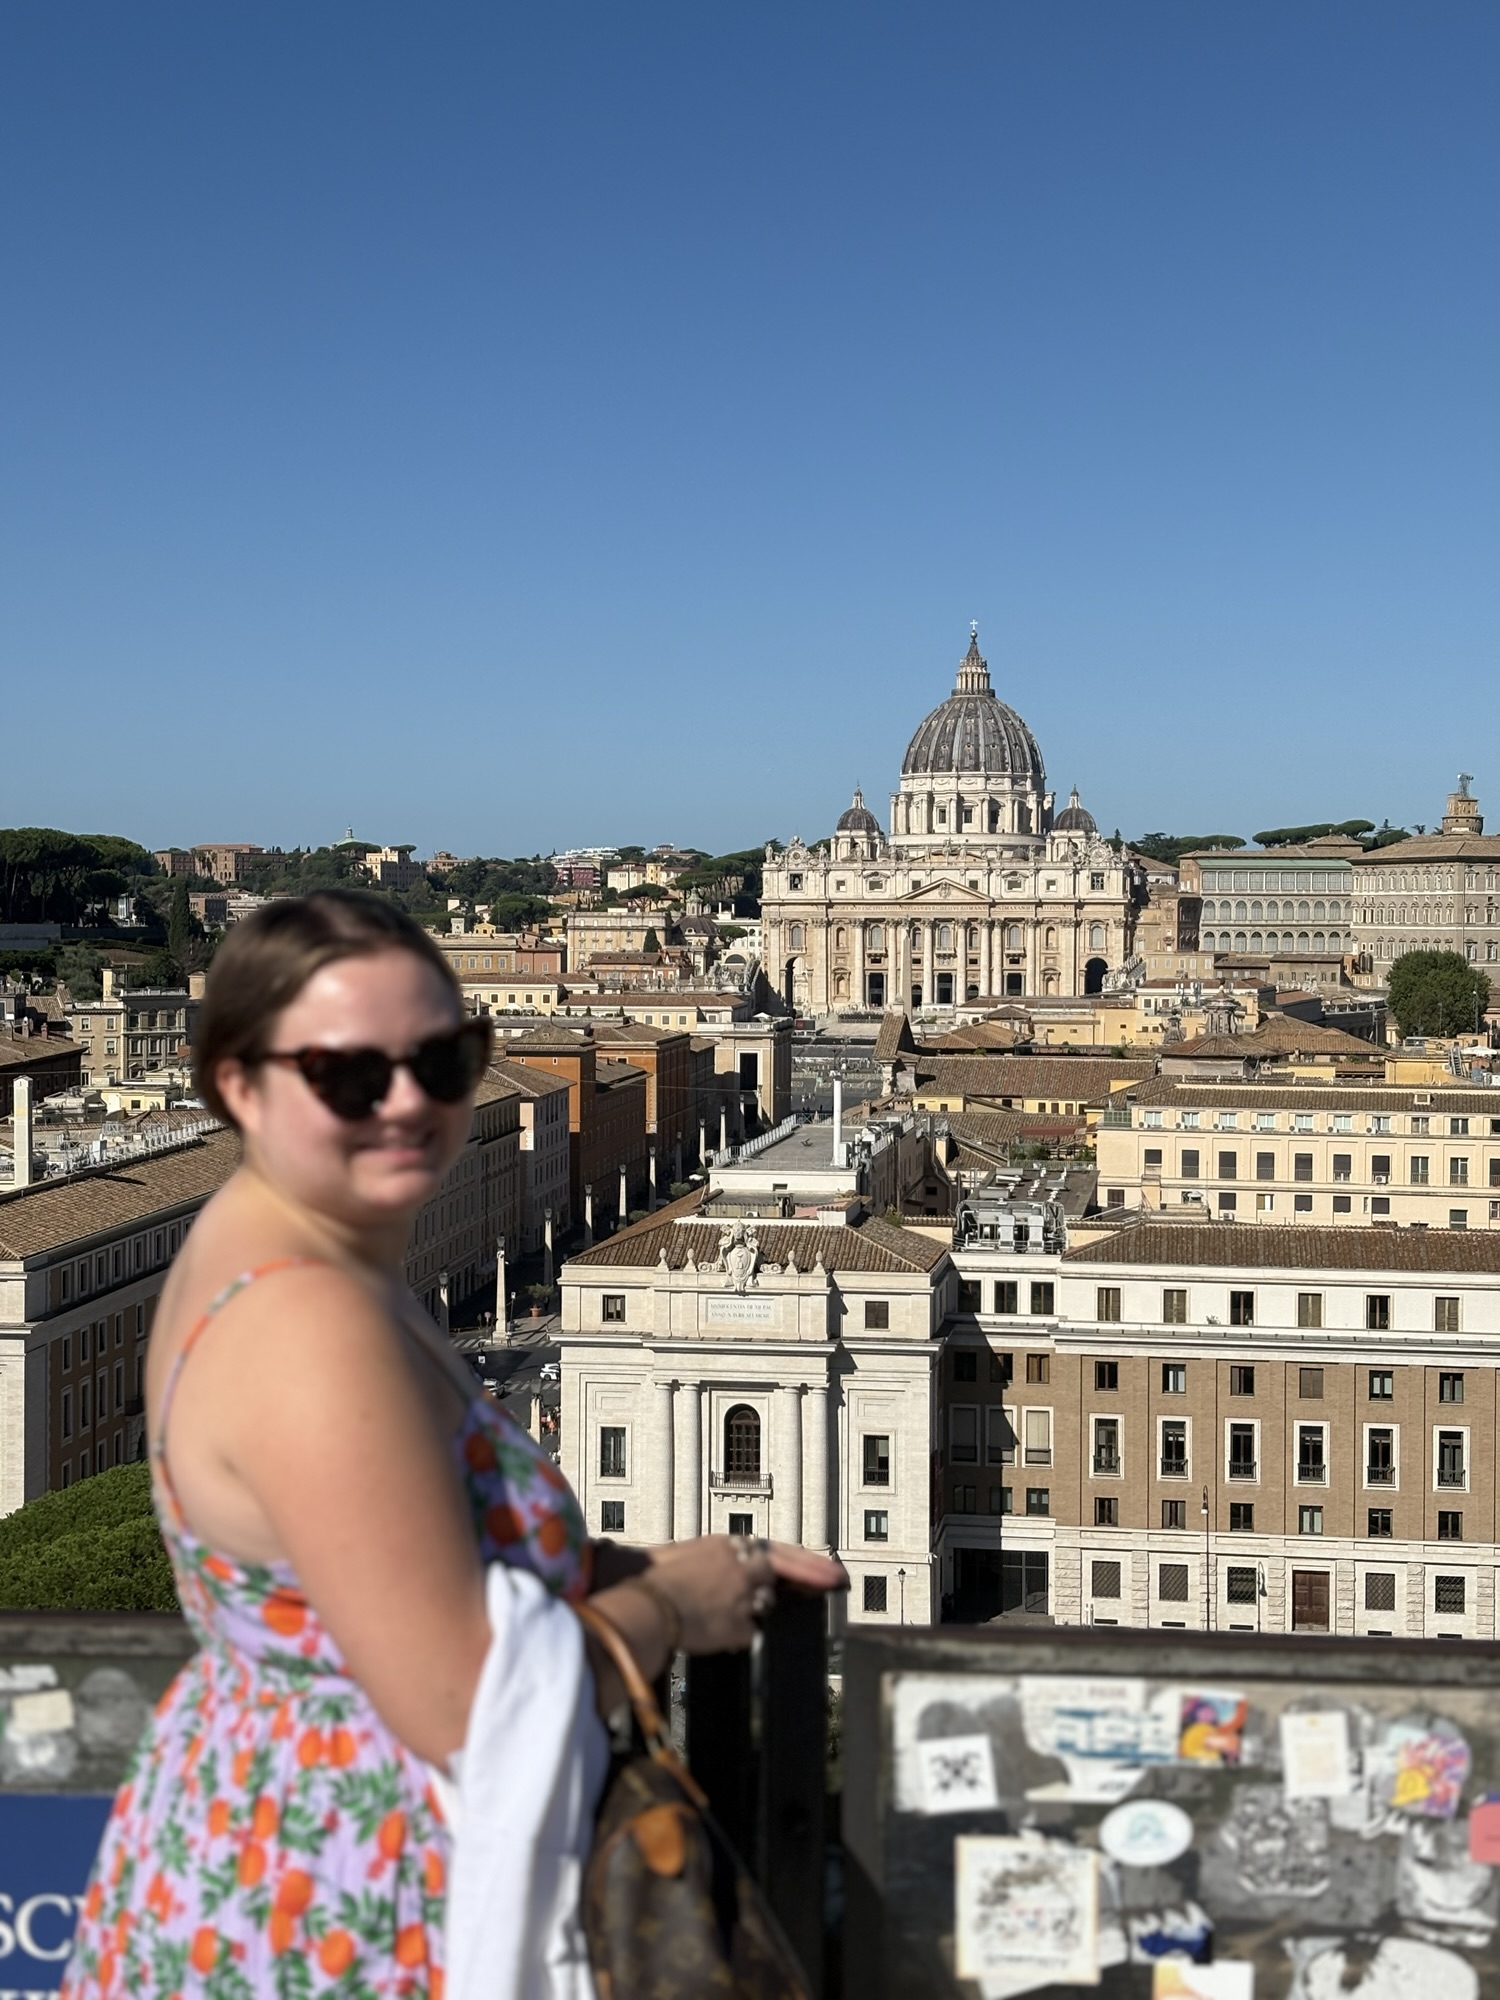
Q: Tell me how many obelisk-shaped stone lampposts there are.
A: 12